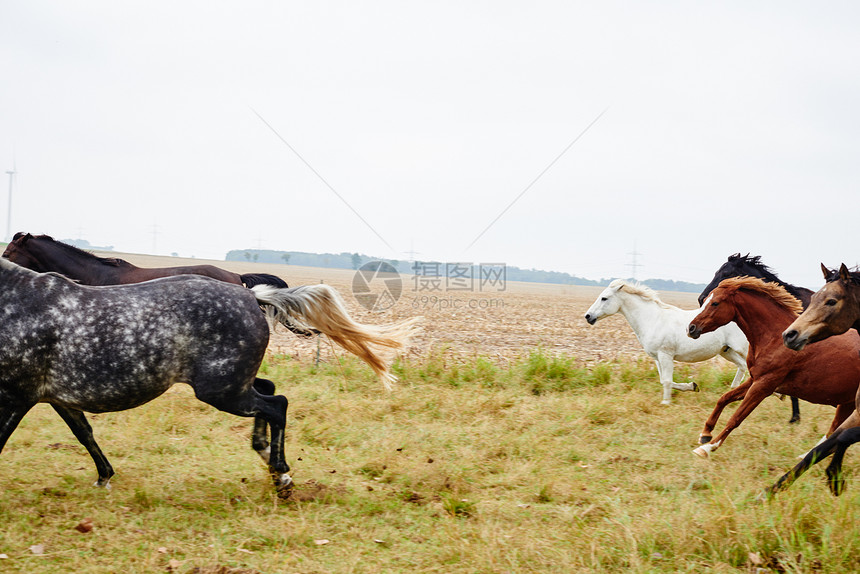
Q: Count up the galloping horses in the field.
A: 6